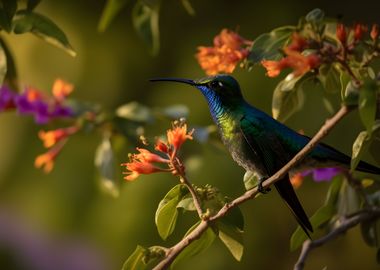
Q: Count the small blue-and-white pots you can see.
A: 0